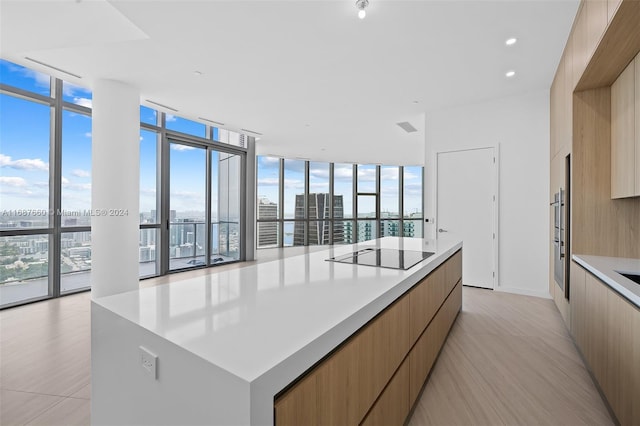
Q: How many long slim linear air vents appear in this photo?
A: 4